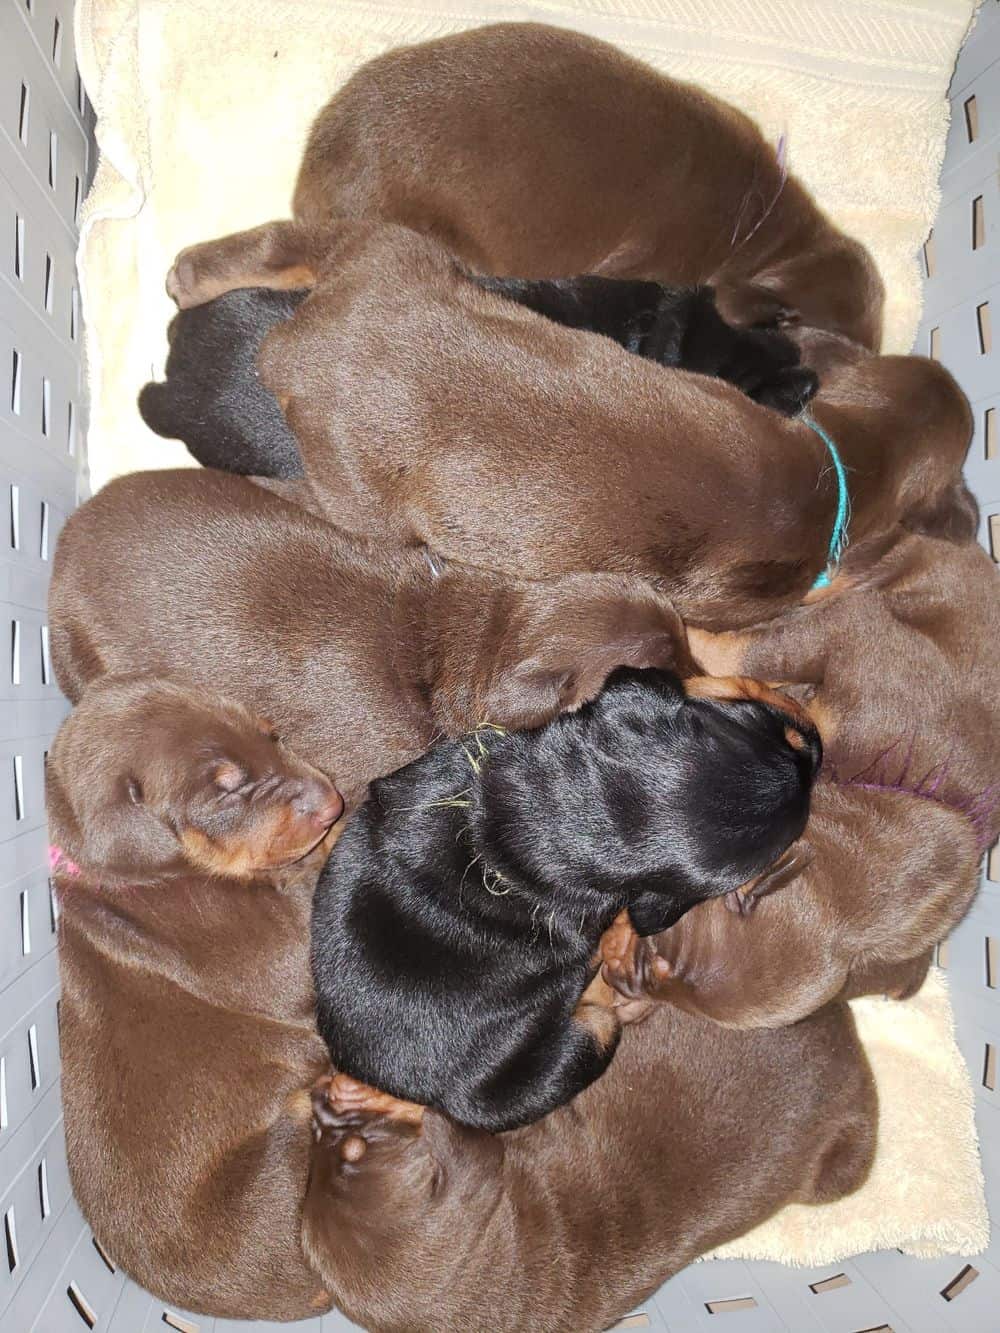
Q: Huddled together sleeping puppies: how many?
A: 8